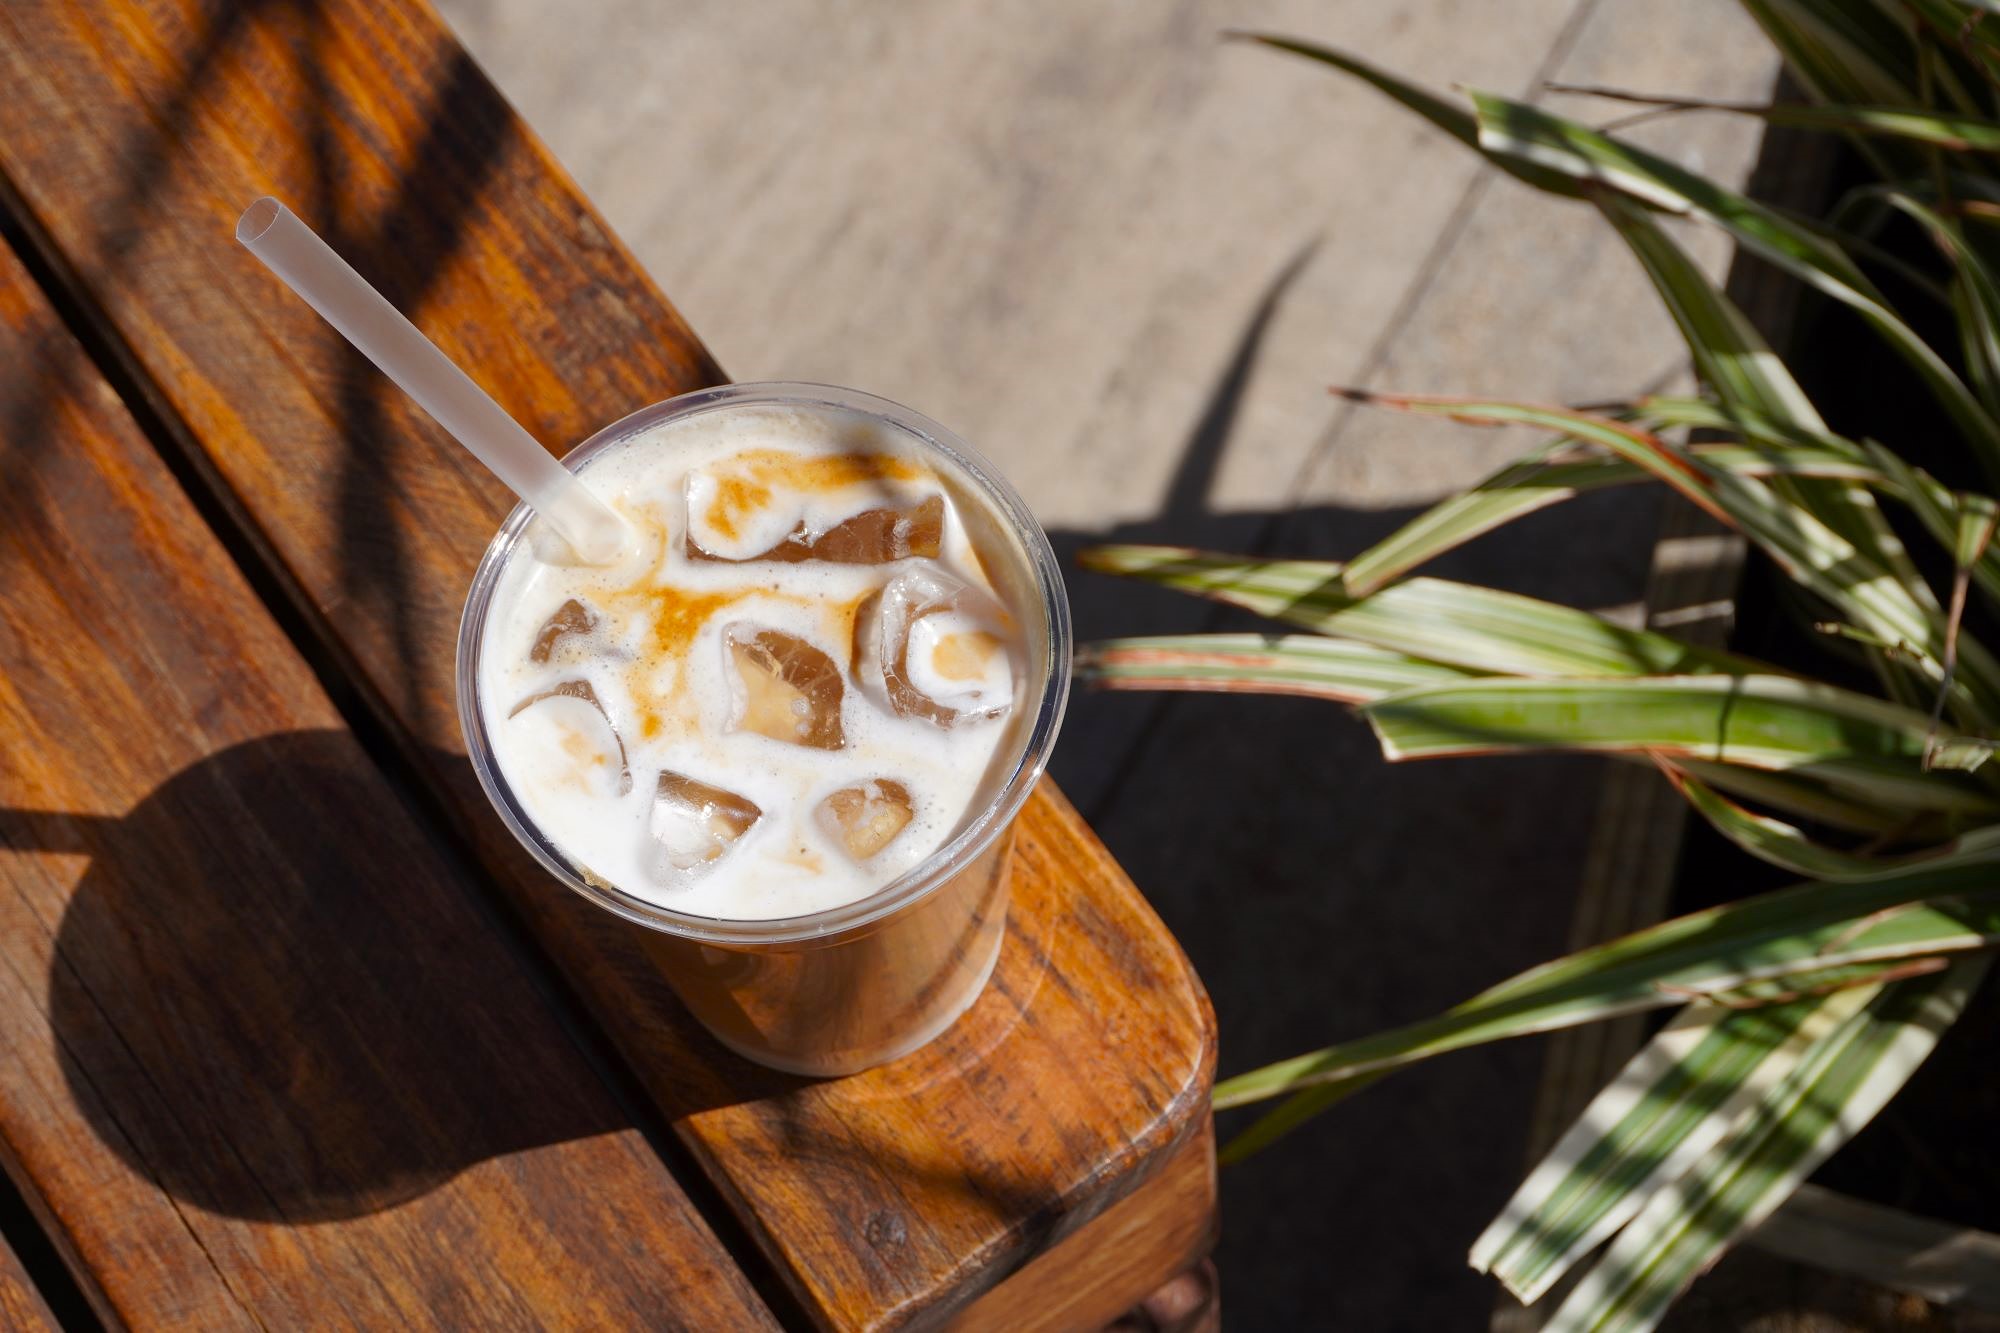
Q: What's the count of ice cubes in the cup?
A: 7